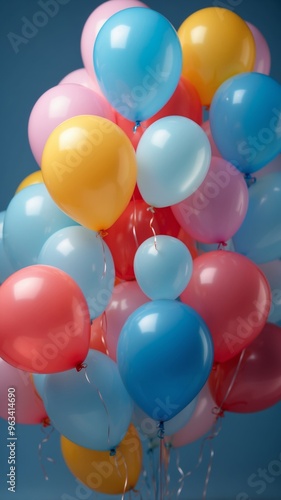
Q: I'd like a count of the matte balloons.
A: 0